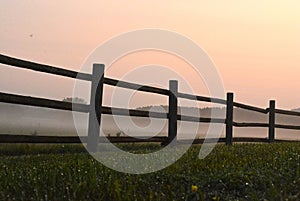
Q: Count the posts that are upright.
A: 4